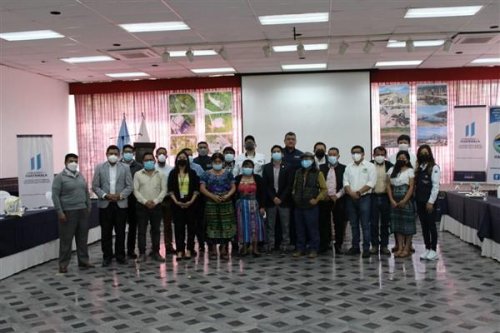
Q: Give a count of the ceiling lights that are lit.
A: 13